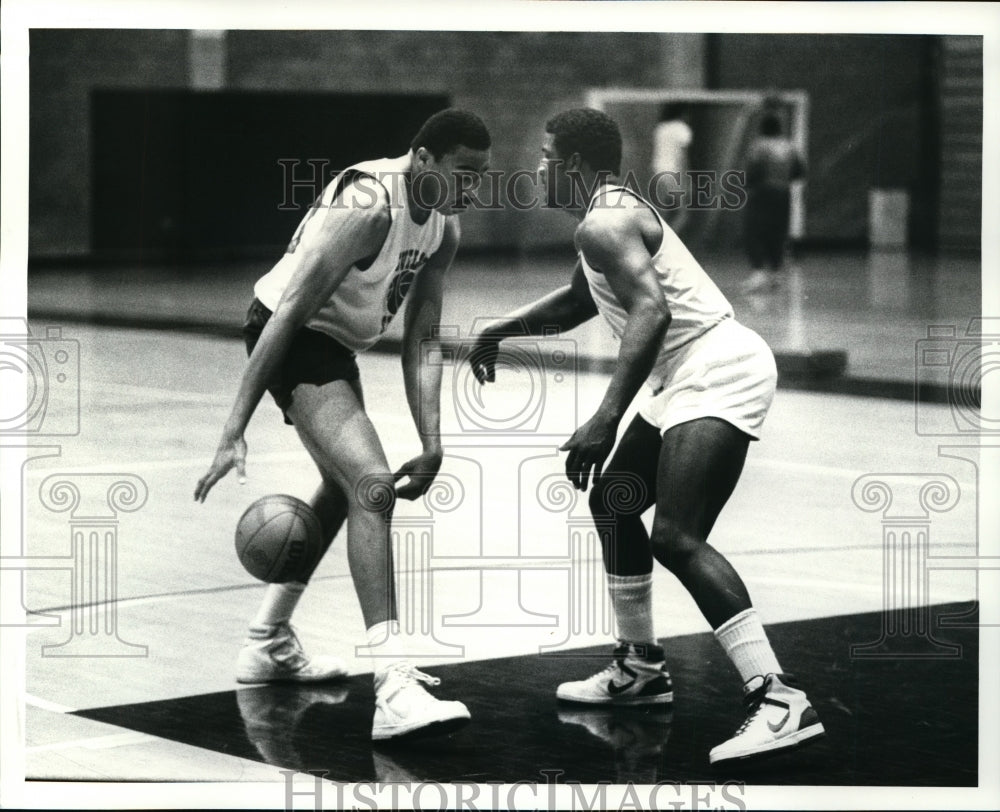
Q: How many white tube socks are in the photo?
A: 4